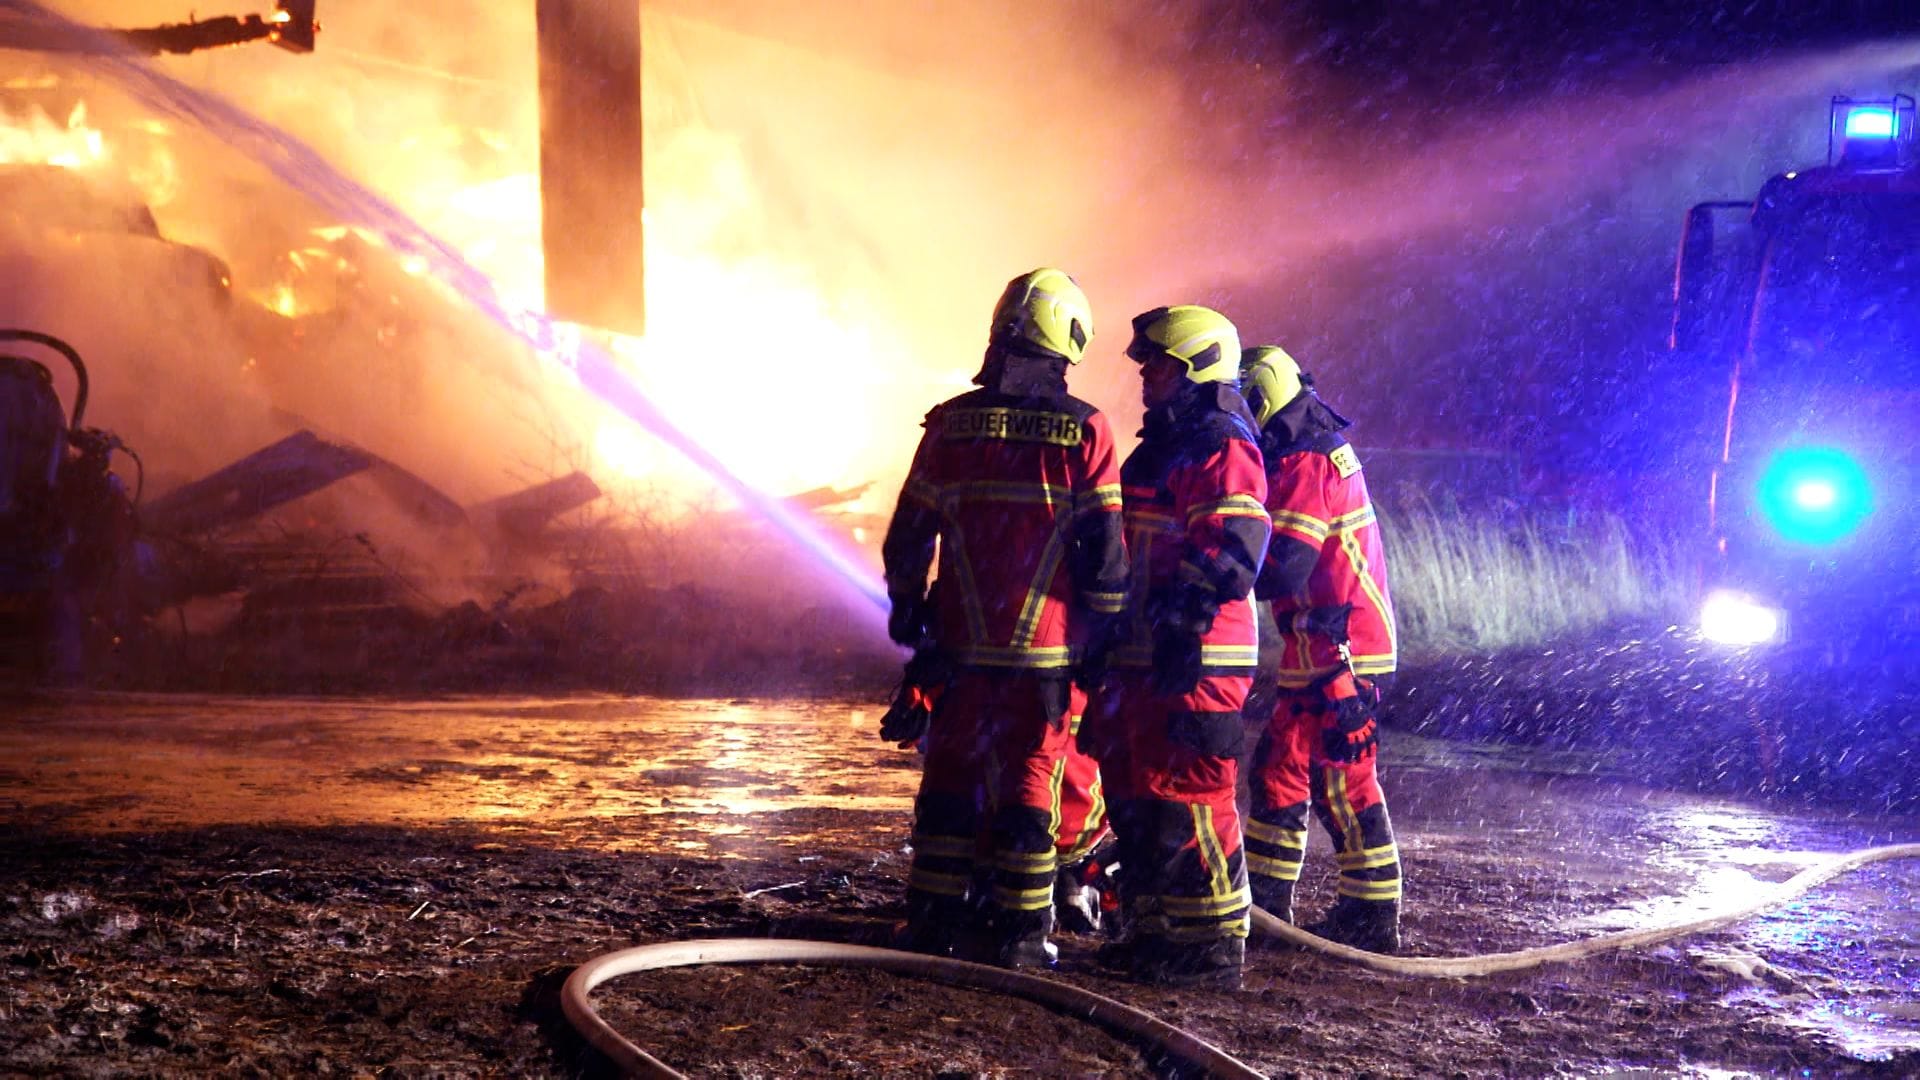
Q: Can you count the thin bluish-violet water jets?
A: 1